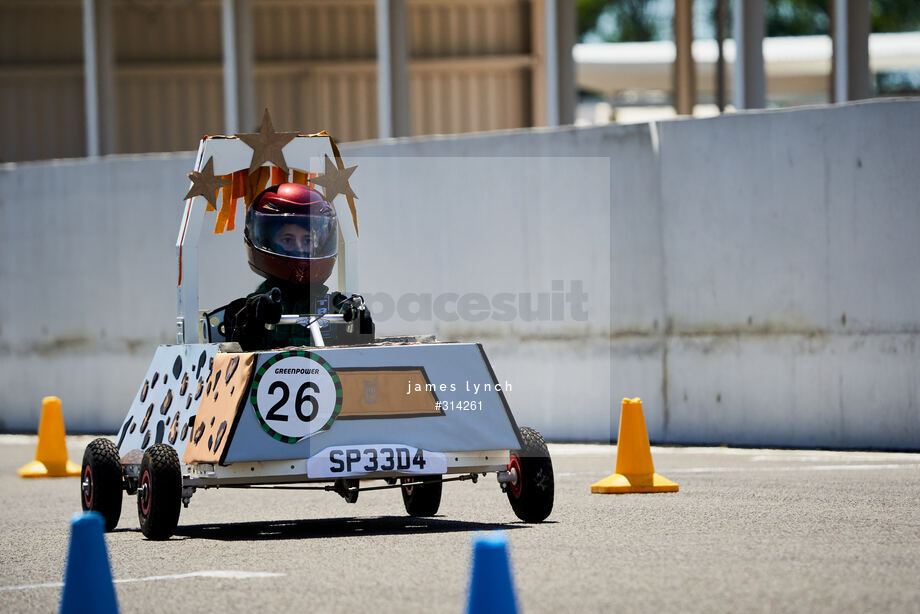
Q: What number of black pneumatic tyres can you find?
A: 4